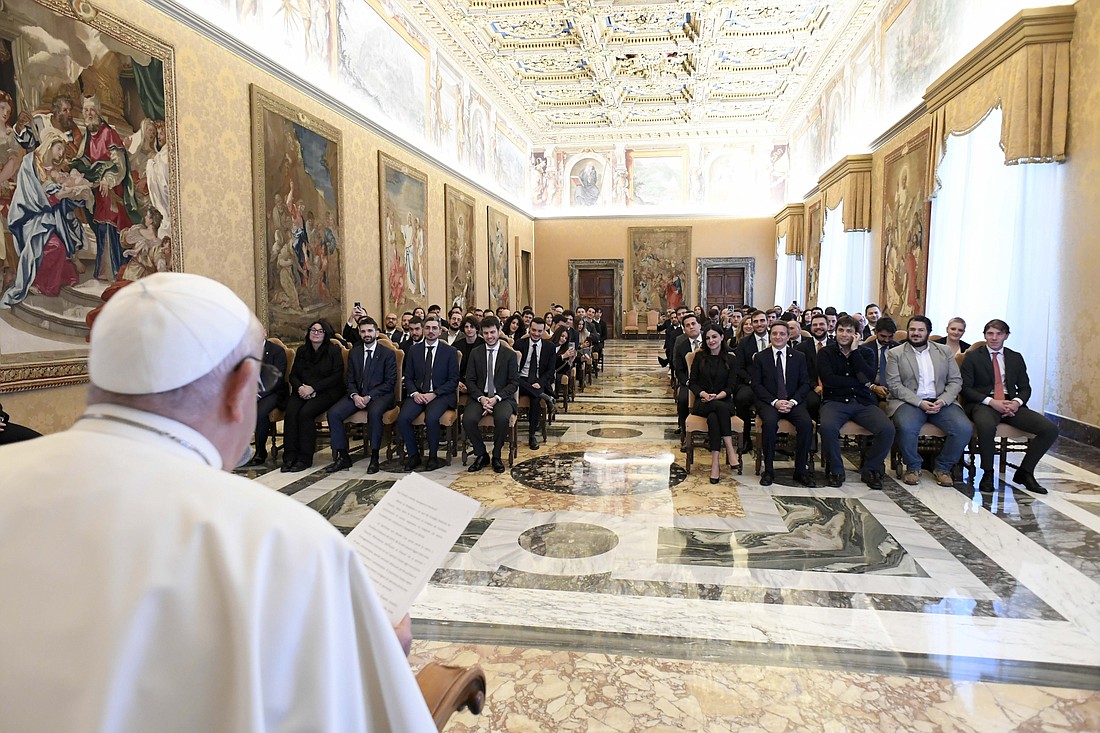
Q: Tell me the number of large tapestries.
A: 8